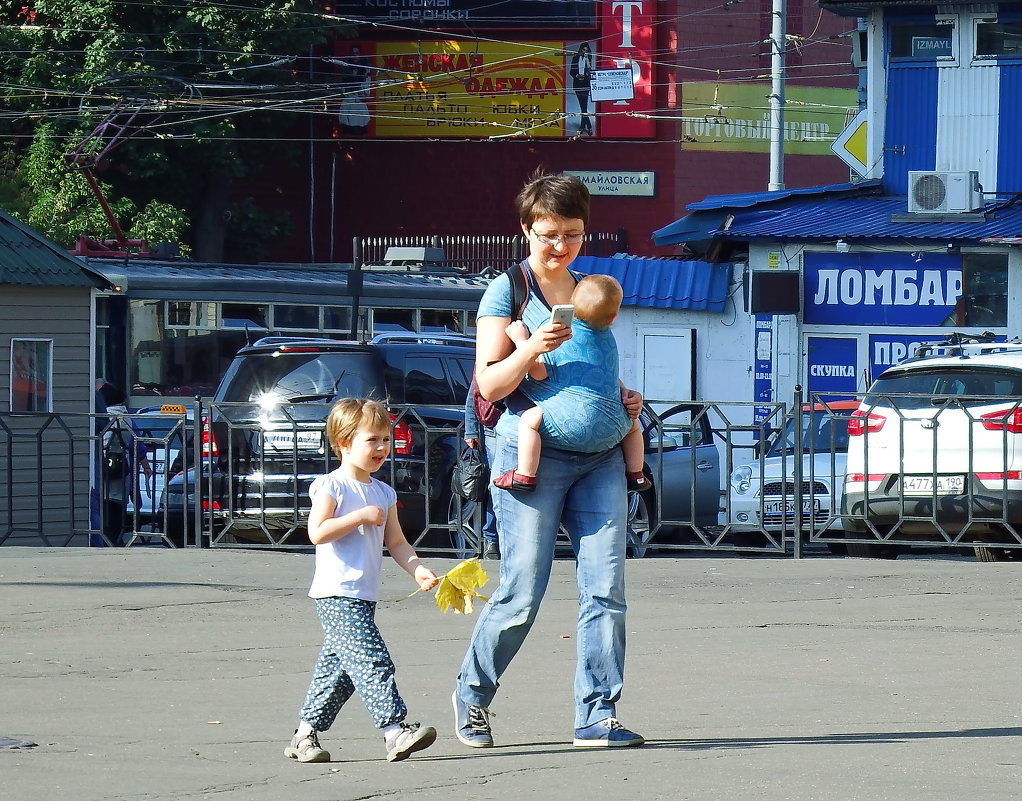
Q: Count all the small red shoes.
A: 2